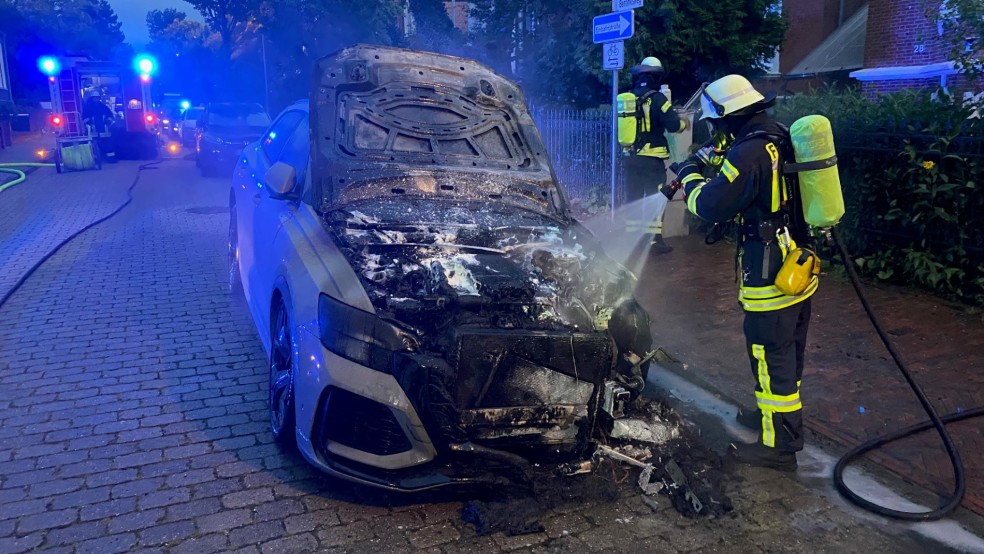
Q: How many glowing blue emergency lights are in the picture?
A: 3